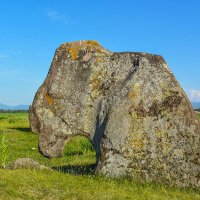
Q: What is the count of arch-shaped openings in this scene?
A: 1